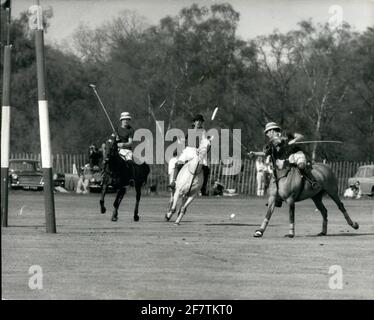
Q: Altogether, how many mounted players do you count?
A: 3